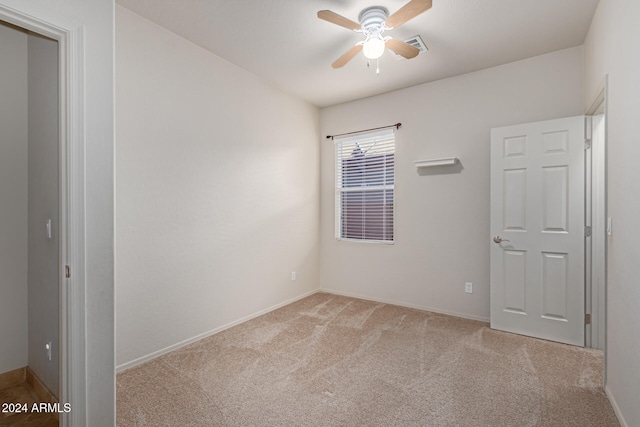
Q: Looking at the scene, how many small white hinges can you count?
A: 3